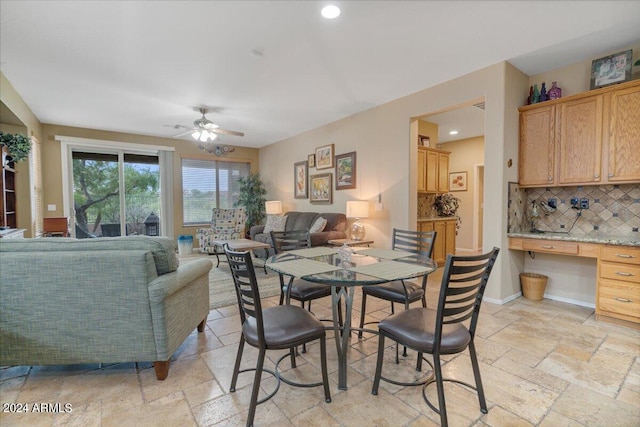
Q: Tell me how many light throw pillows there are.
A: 2